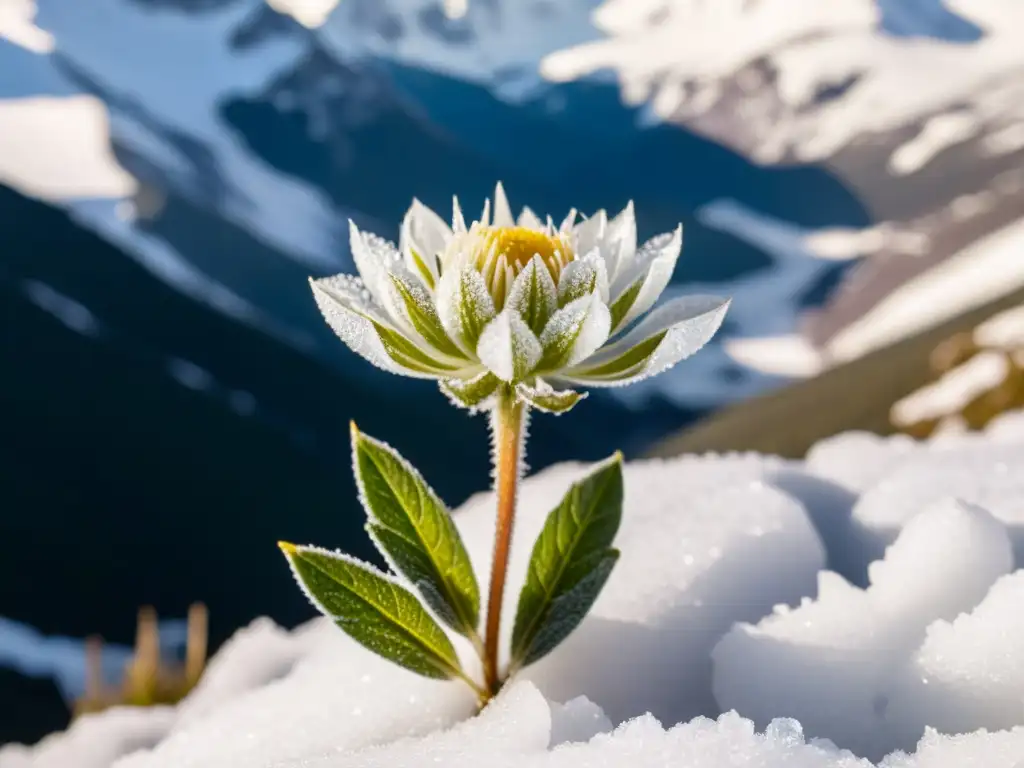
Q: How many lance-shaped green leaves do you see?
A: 3